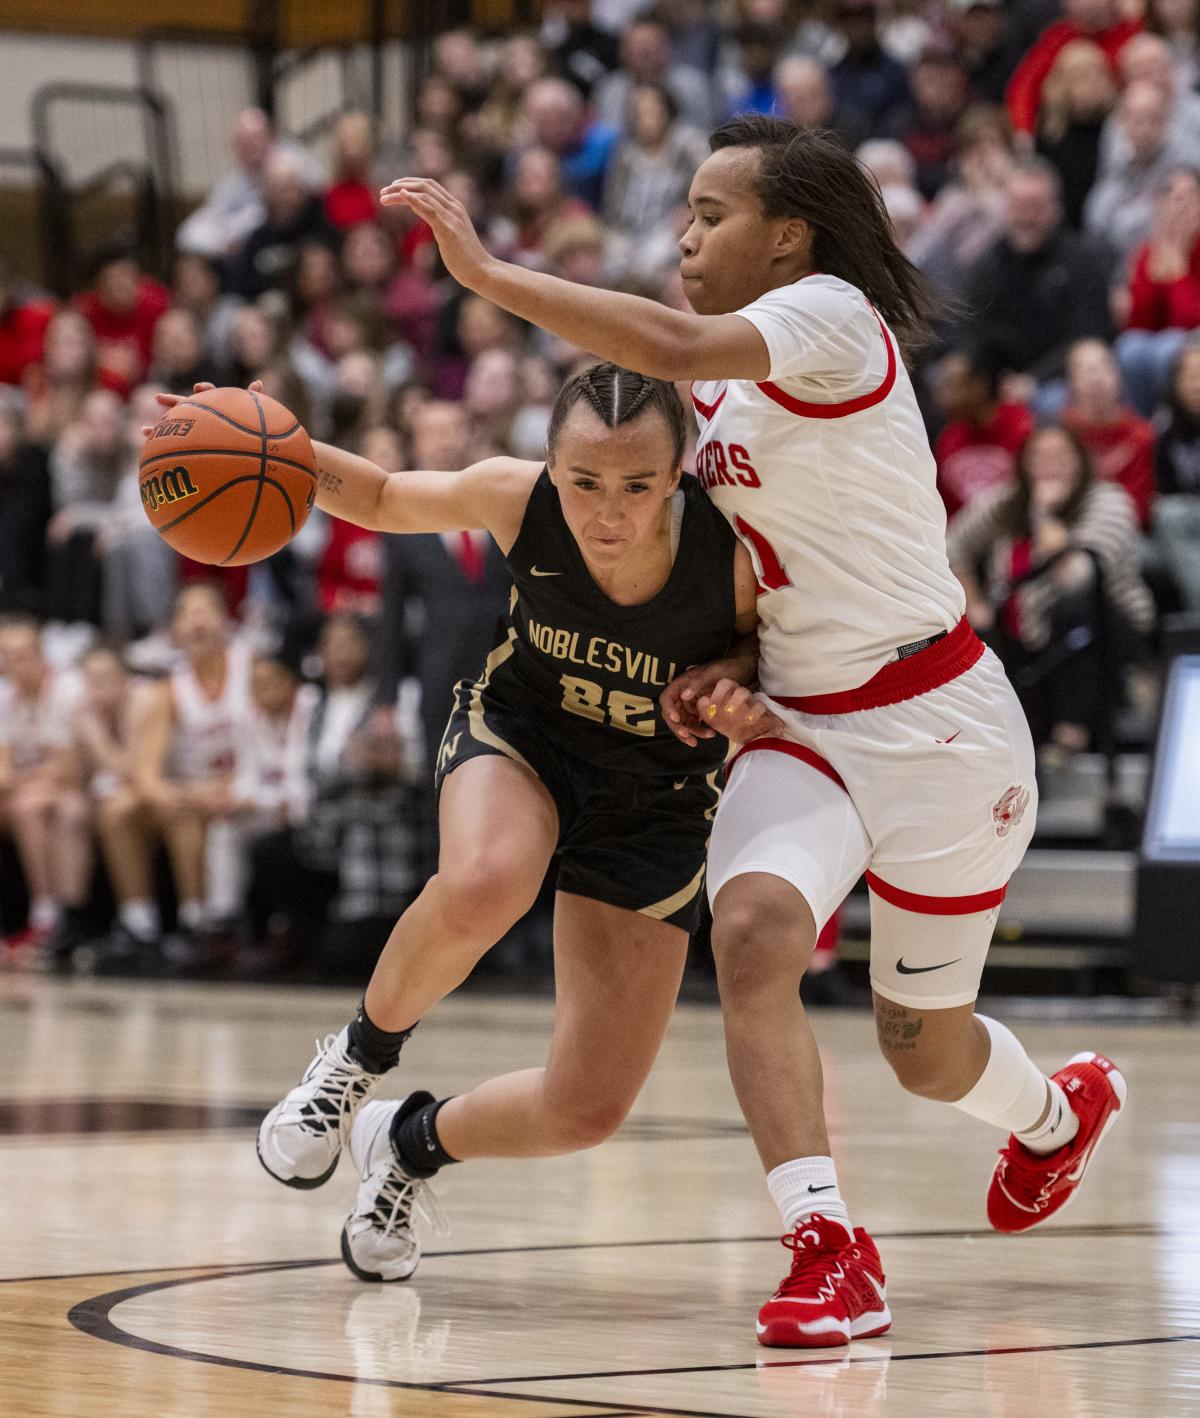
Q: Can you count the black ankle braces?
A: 2